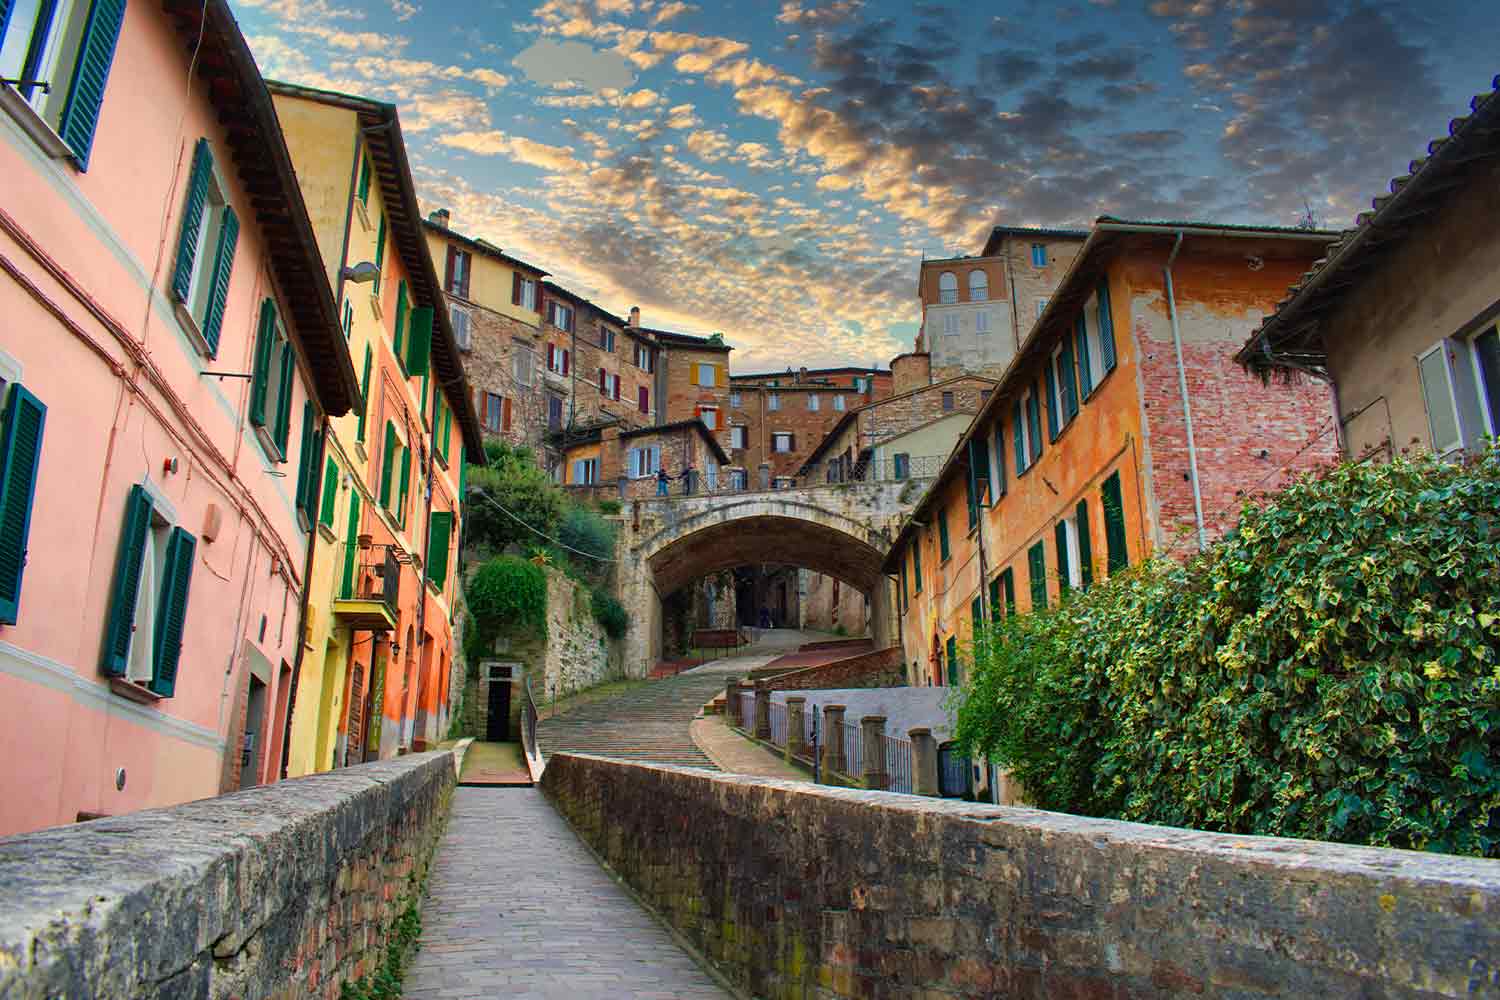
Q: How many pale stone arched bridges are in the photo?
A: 1